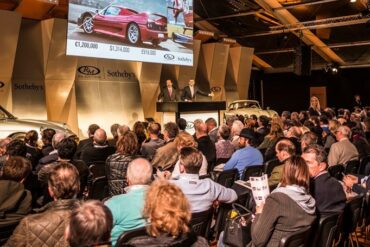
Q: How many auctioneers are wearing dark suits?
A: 2